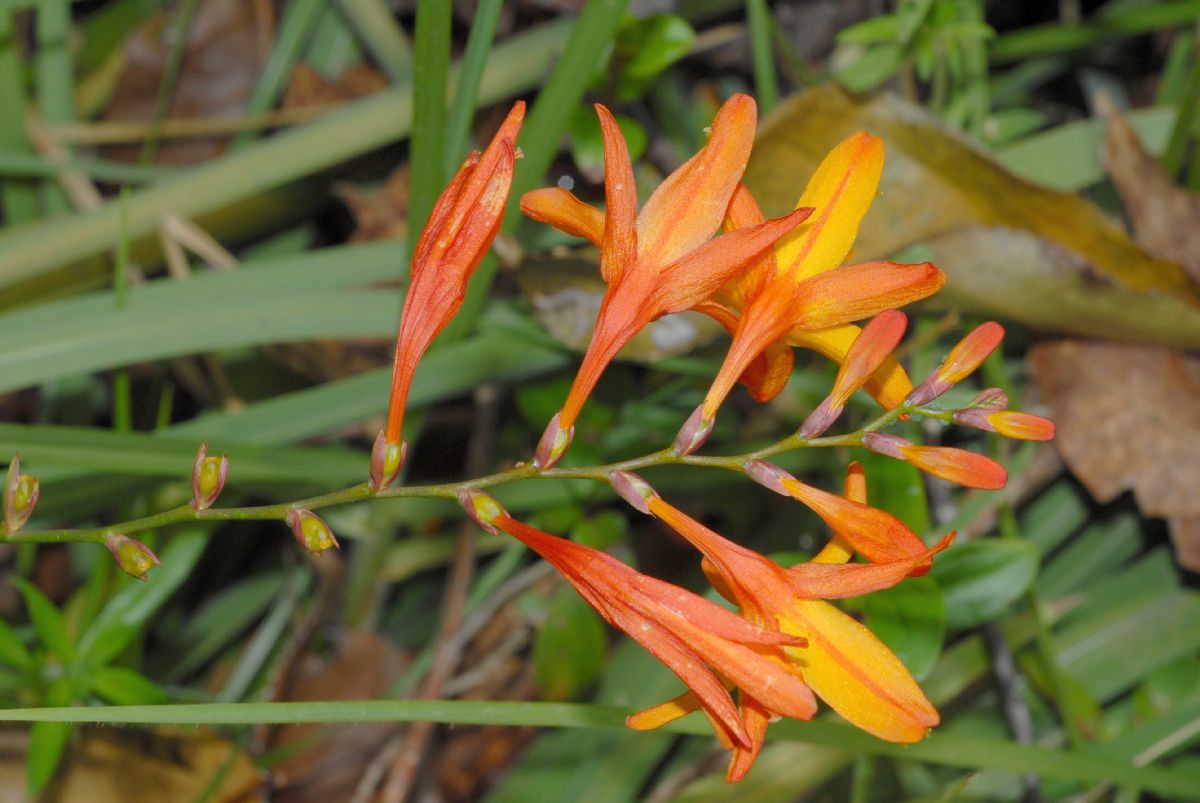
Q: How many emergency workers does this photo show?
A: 0